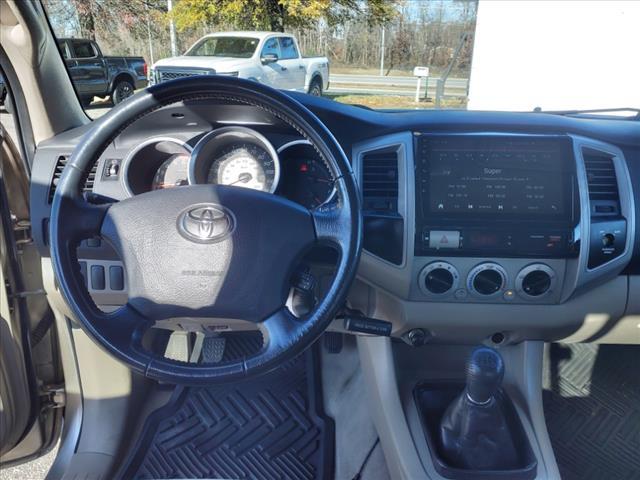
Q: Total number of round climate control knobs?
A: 3